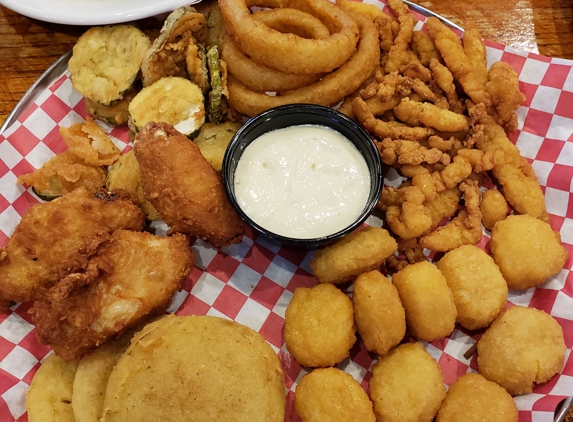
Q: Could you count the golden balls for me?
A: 10